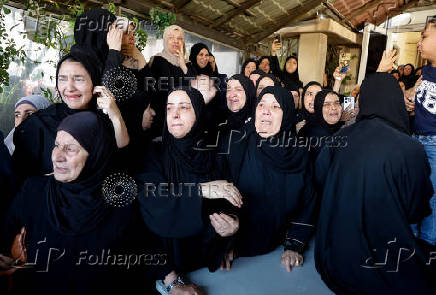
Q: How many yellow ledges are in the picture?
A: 1